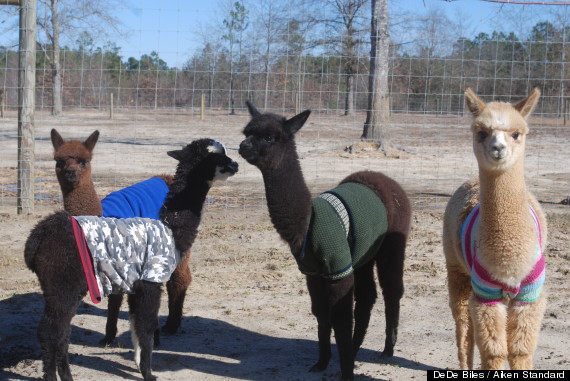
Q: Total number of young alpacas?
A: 4